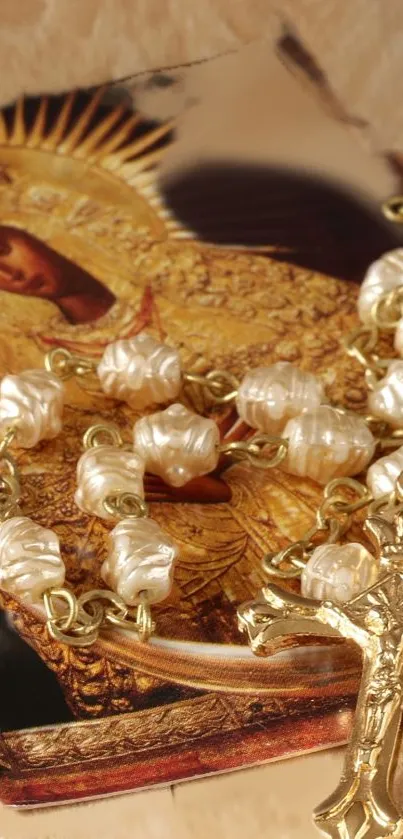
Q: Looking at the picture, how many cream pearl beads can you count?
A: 13